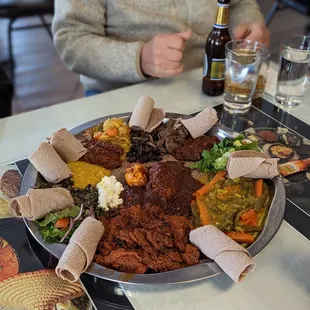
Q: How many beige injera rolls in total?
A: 8